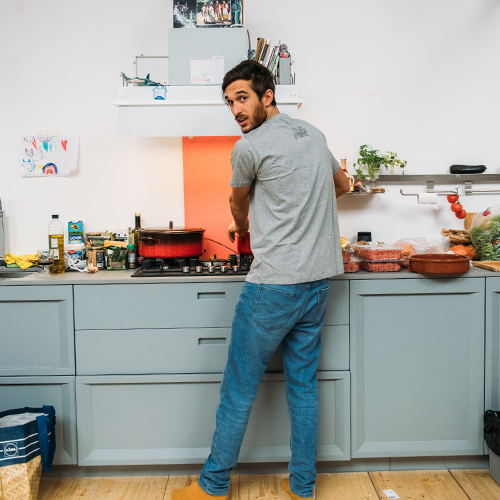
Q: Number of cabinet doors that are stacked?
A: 2